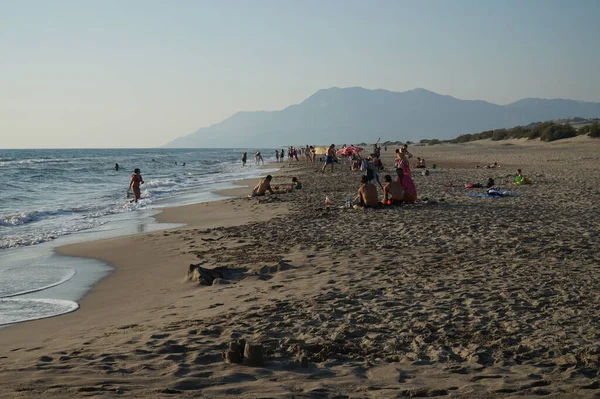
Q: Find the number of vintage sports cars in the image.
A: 0